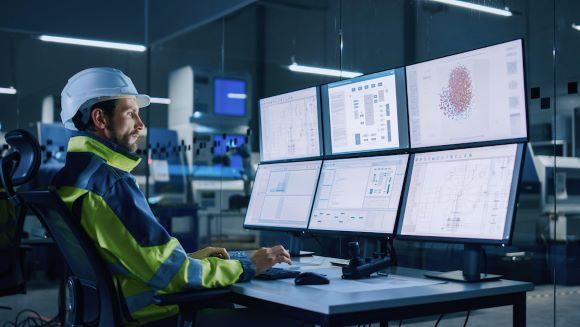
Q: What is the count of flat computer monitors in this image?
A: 6